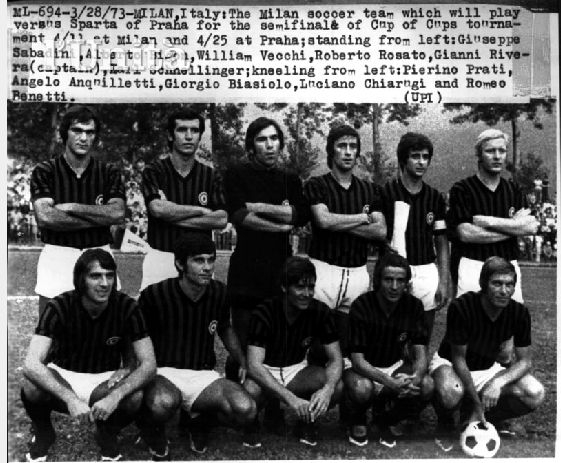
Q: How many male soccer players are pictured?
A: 11